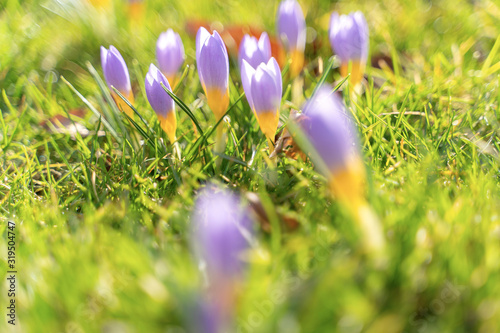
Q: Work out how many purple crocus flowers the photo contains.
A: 10